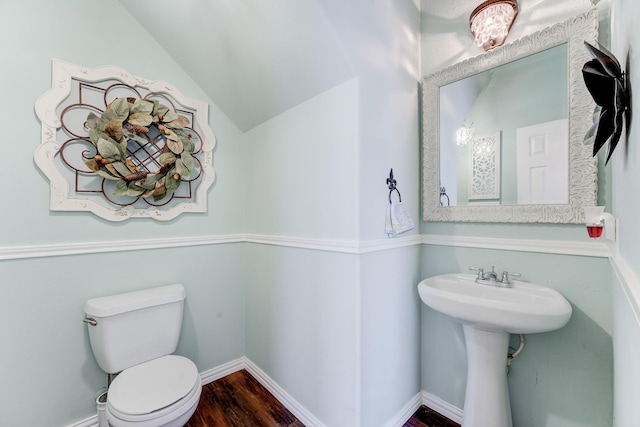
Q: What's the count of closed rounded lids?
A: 1